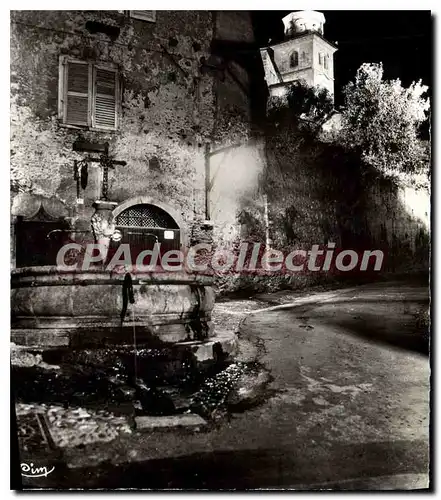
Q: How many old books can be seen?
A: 0